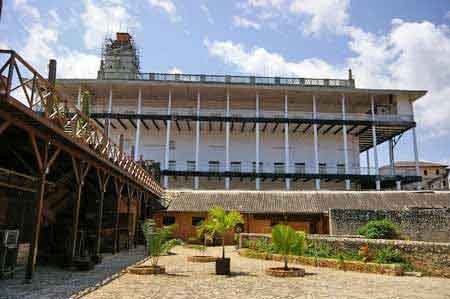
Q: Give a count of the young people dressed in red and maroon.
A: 0